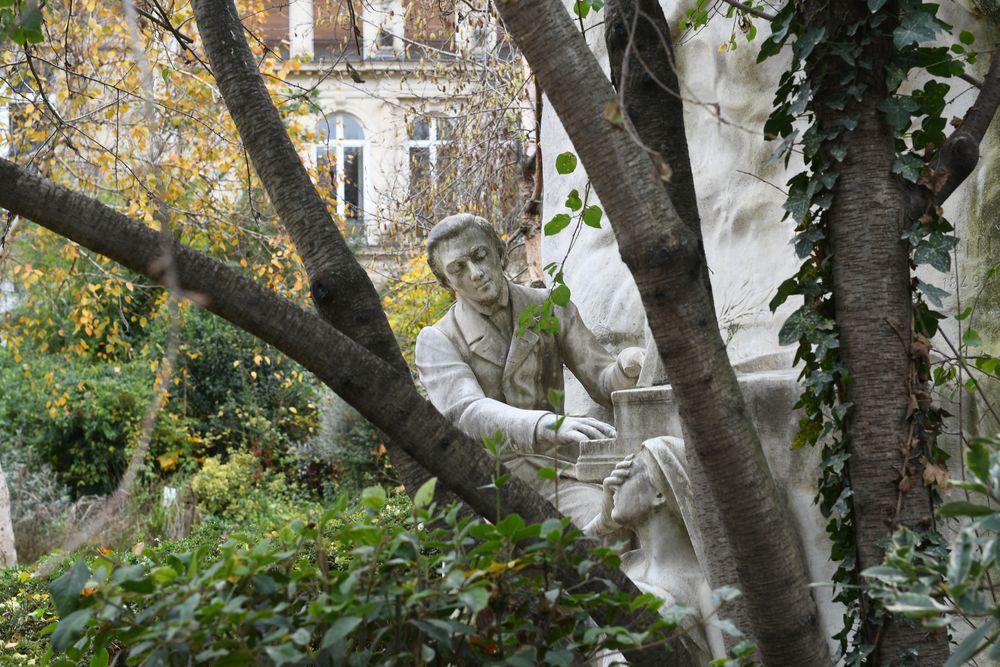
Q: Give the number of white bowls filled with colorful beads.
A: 0